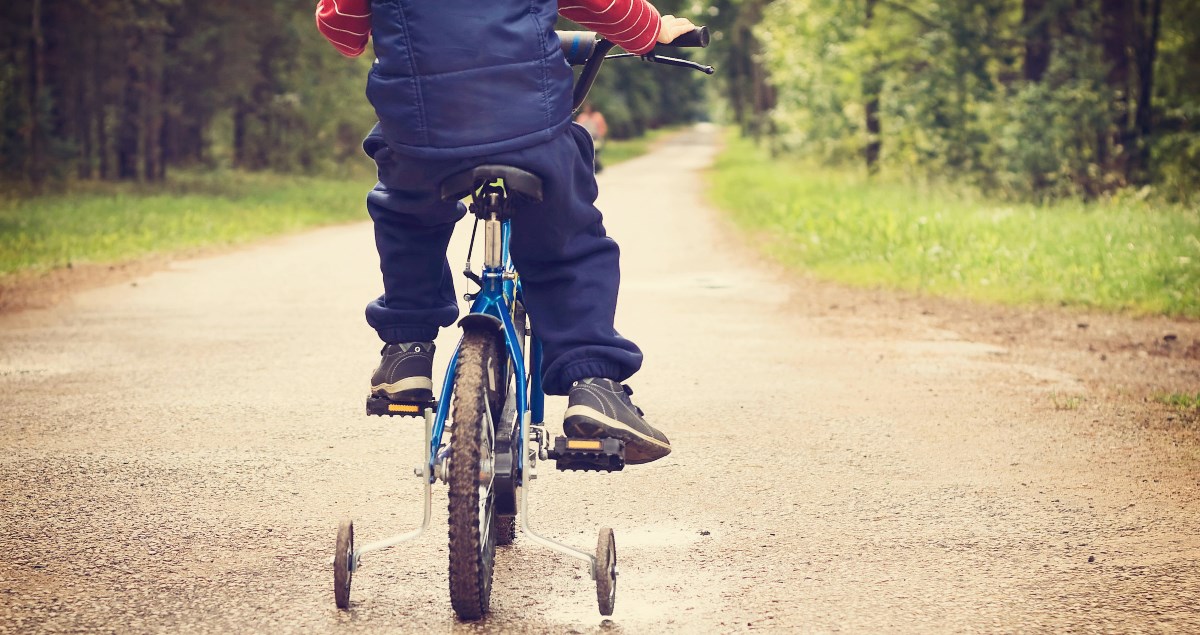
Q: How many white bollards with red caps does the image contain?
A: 0